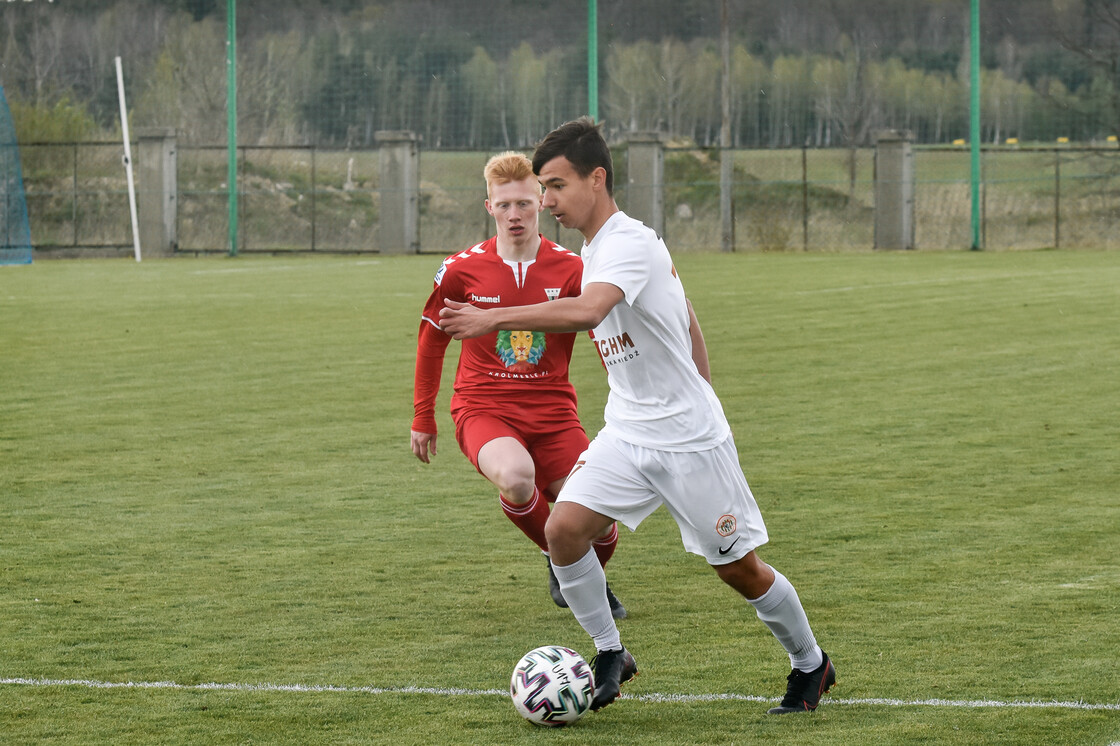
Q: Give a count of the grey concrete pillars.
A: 4